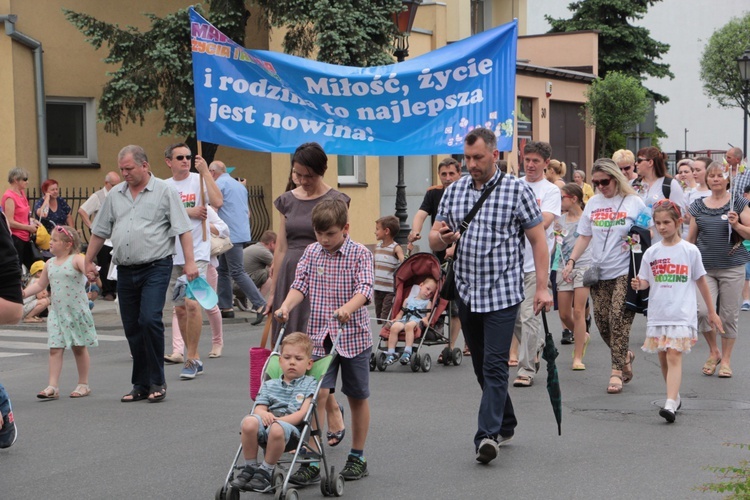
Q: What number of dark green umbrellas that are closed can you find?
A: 1